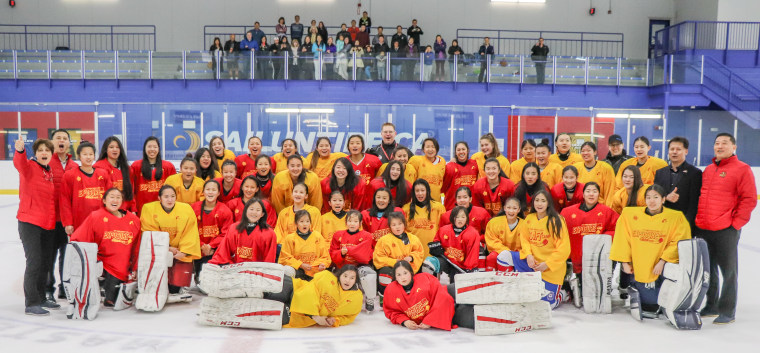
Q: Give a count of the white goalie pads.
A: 8